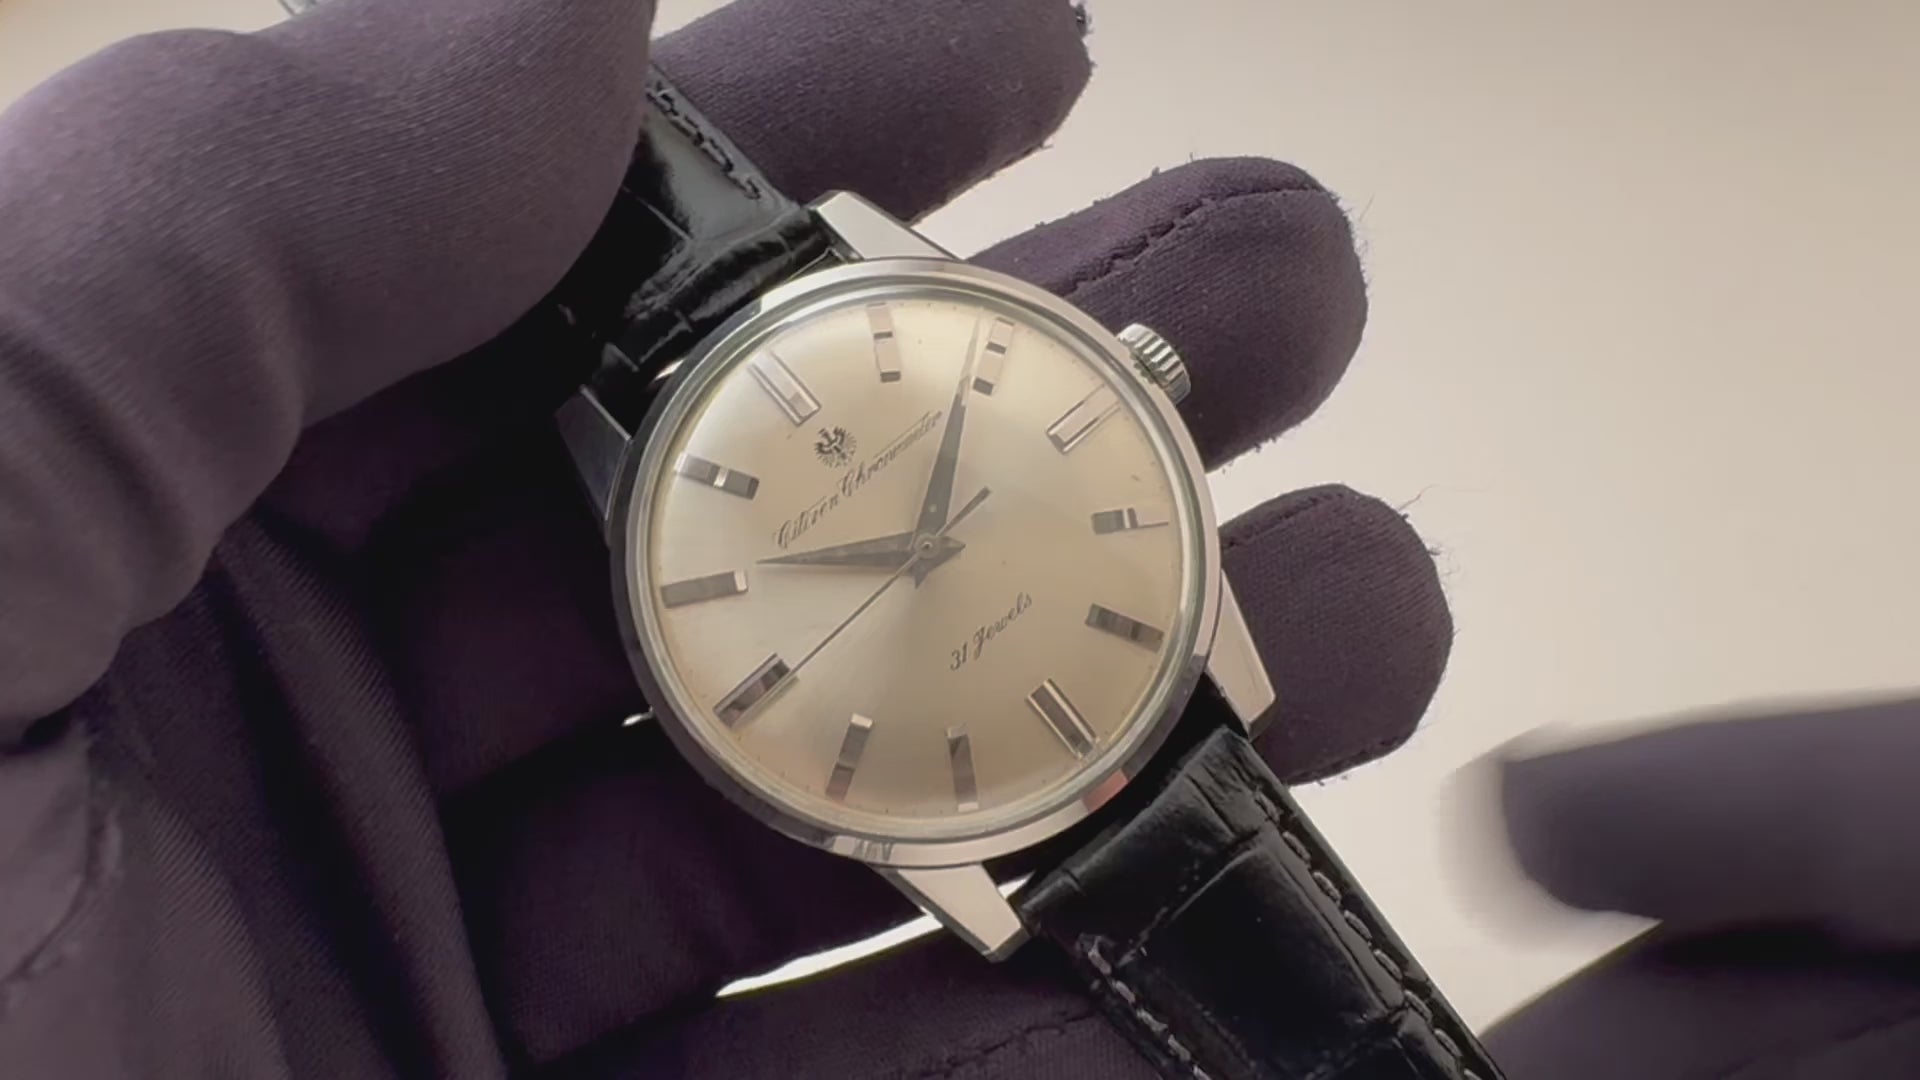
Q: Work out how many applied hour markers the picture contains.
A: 12